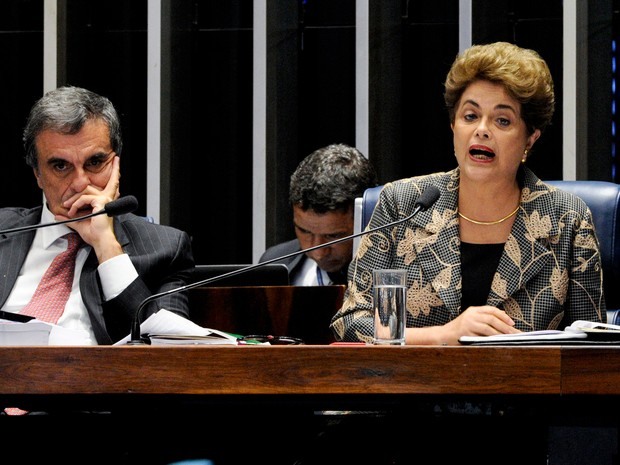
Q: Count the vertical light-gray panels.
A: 6